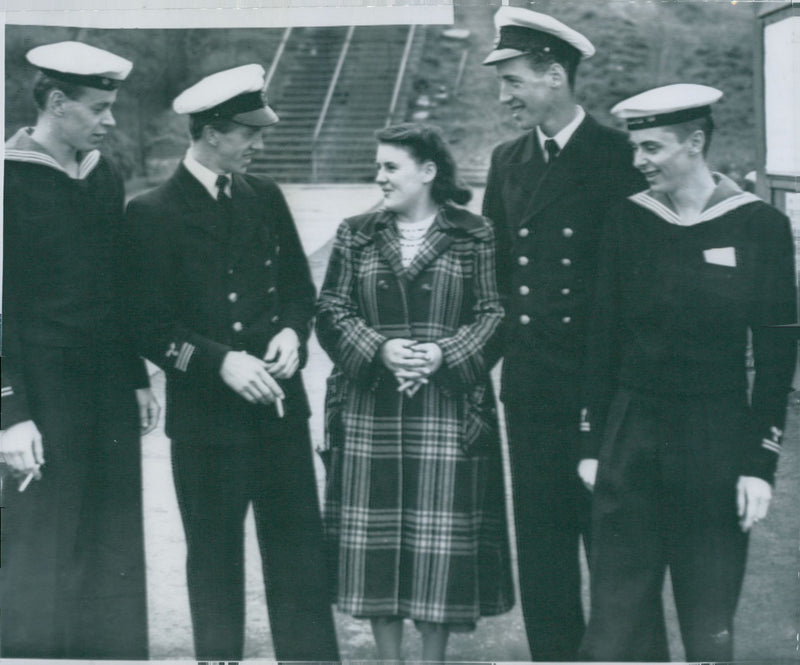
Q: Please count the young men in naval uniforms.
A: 4